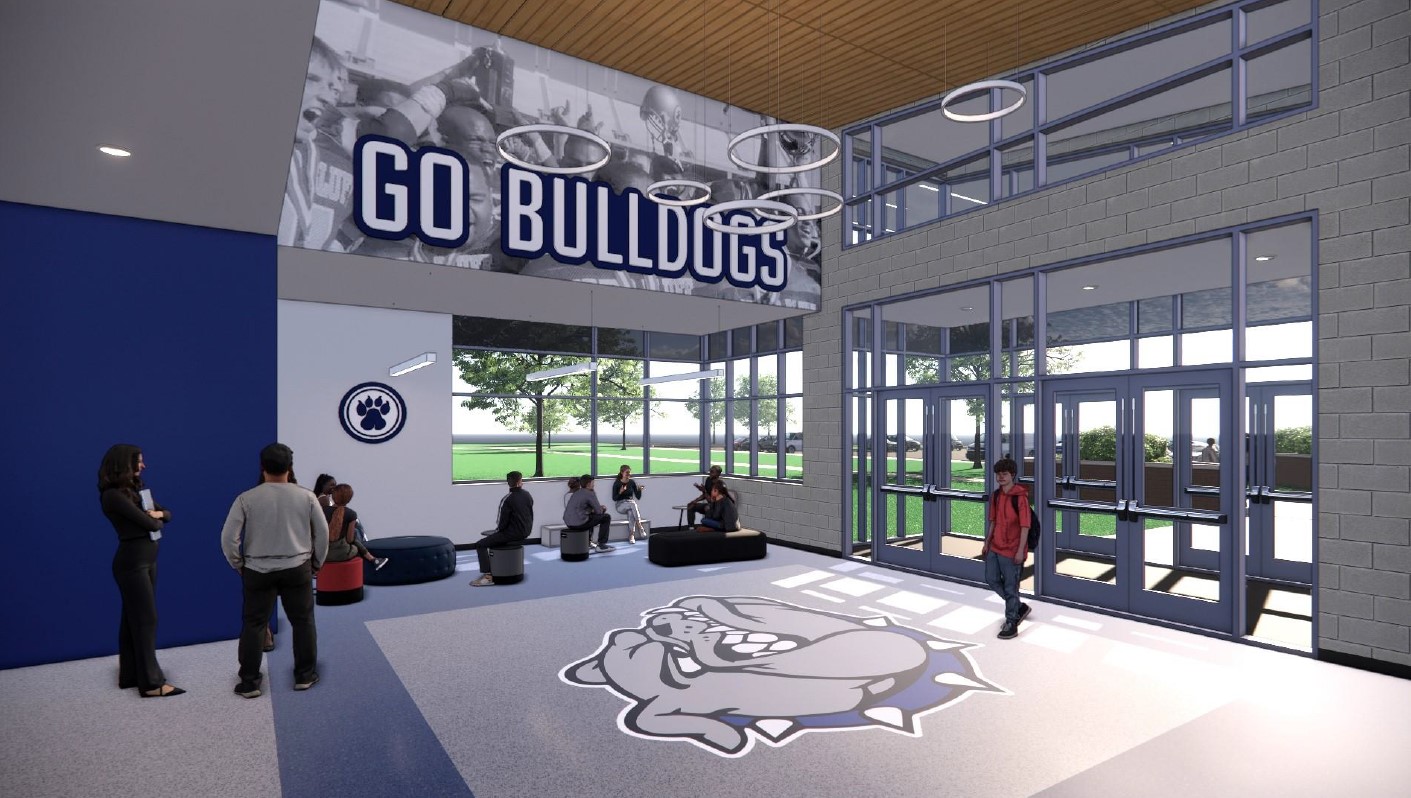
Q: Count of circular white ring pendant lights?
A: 6